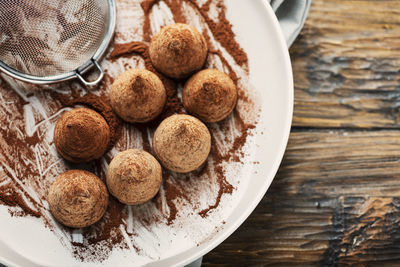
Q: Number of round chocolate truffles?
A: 7